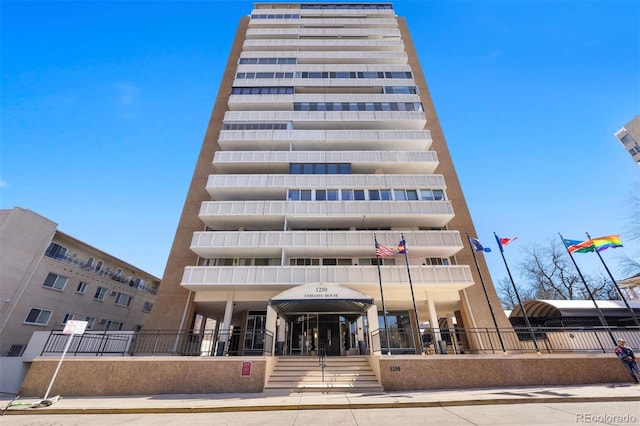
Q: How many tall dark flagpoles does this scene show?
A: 6